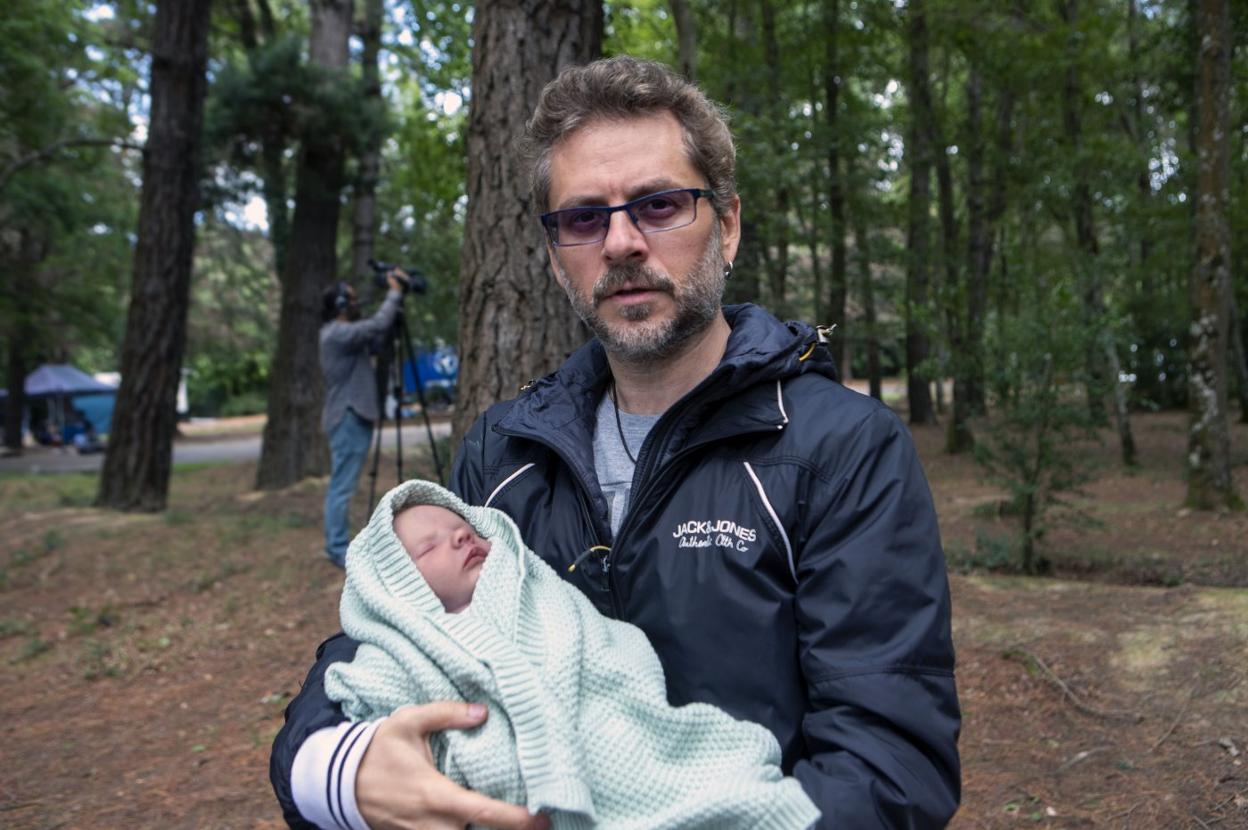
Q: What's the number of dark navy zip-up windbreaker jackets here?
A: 1